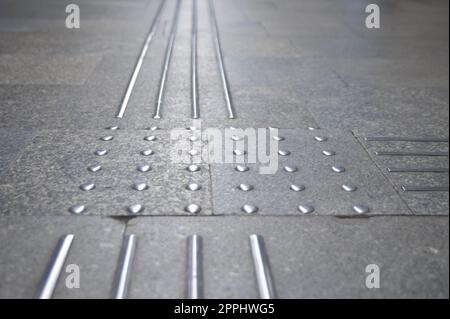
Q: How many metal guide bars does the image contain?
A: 12